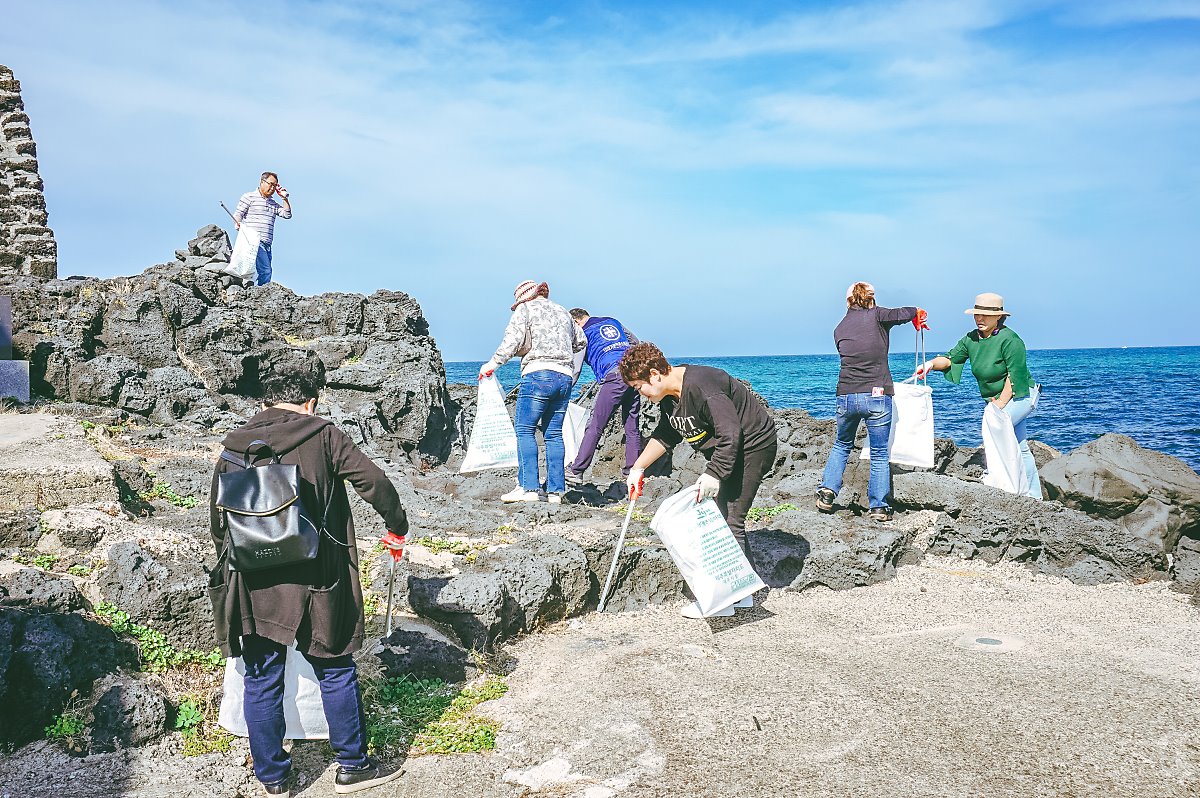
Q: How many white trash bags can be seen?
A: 7